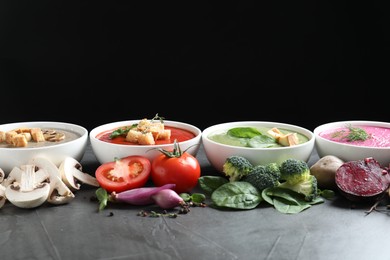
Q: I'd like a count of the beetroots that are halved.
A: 1